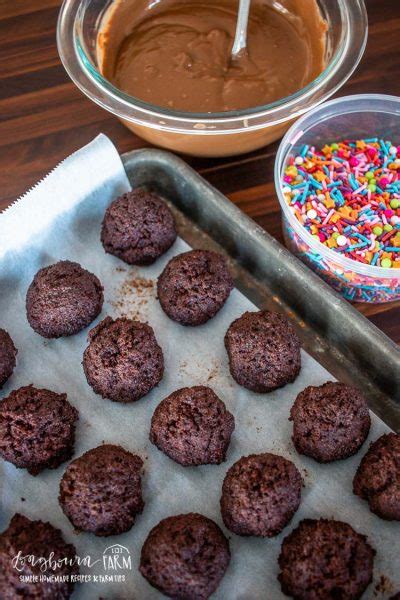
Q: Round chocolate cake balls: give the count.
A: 15